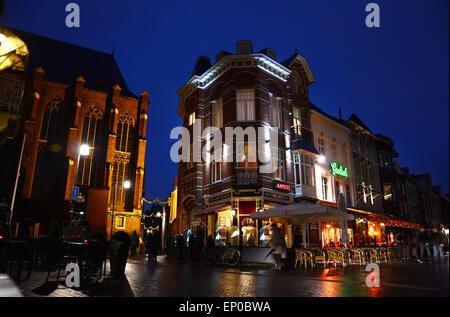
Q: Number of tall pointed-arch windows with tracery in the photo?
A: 3